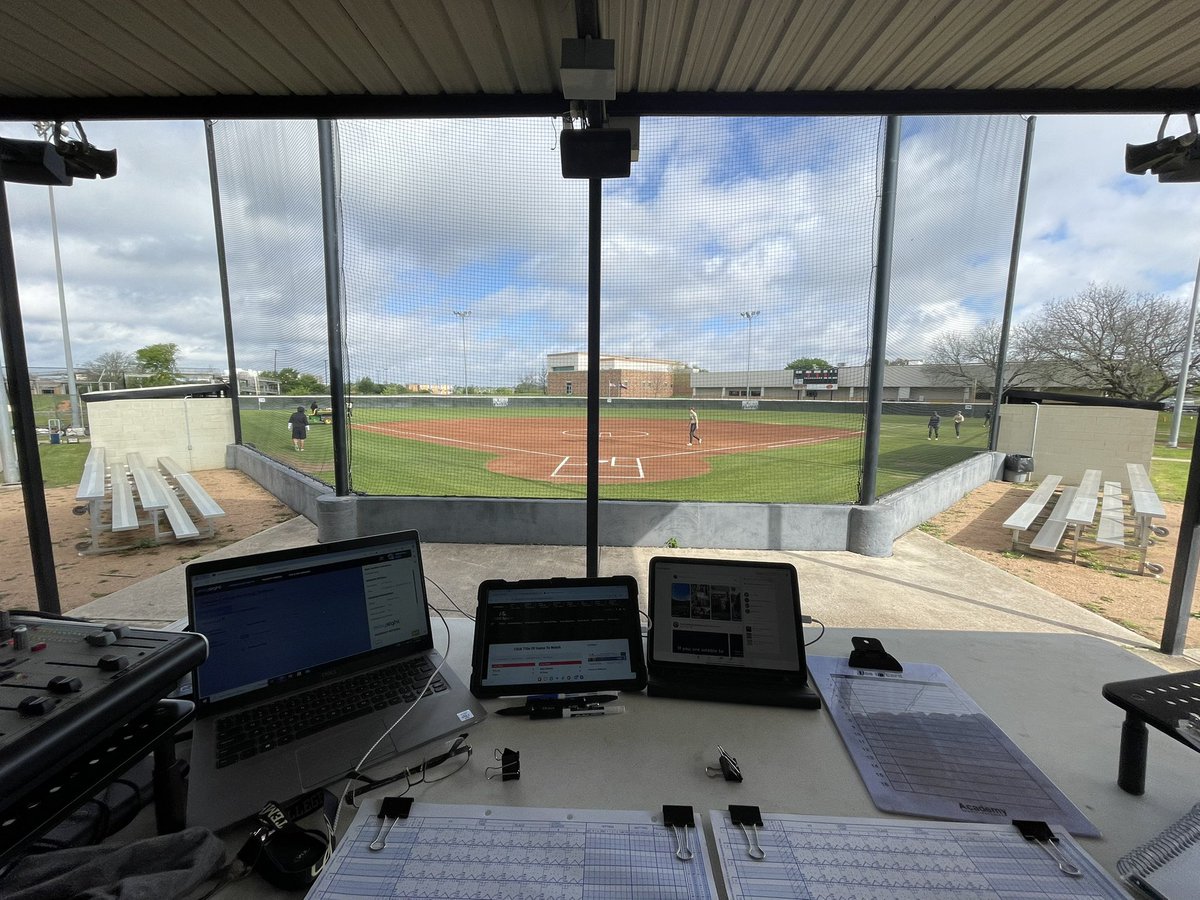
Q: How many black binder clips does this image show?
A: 6